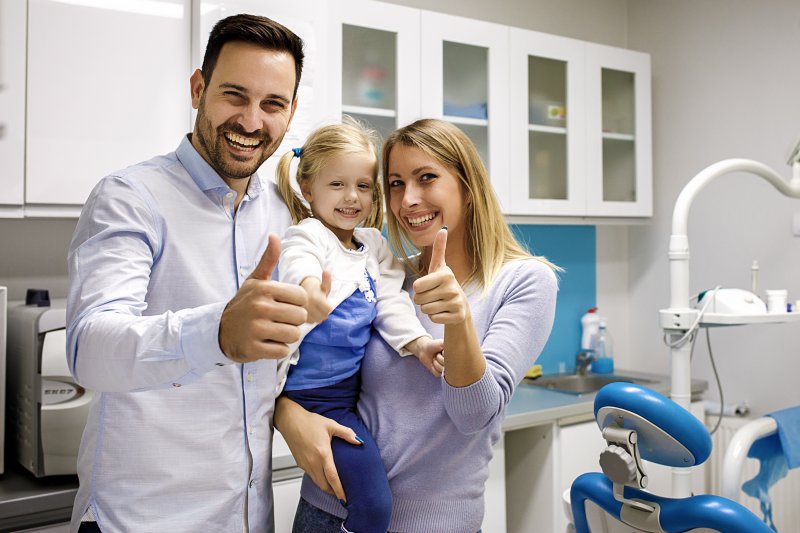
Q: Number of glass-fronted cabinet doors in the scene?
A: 4